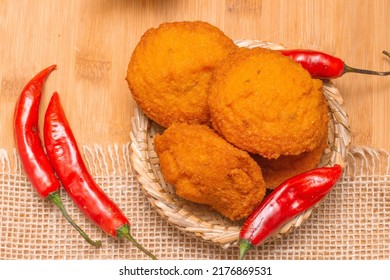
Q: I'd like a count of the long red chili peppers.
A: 4